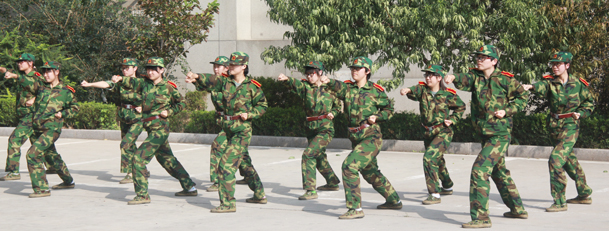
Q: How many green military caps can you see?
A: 11